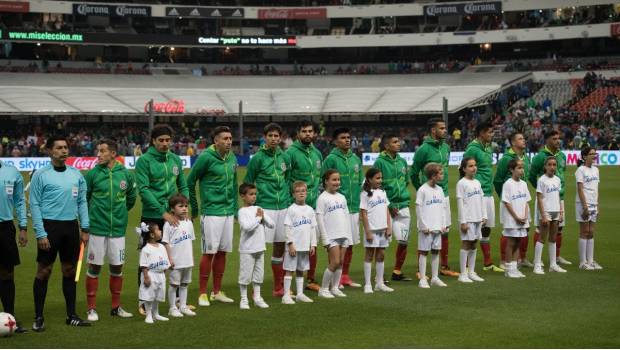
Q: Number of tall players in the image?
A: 11